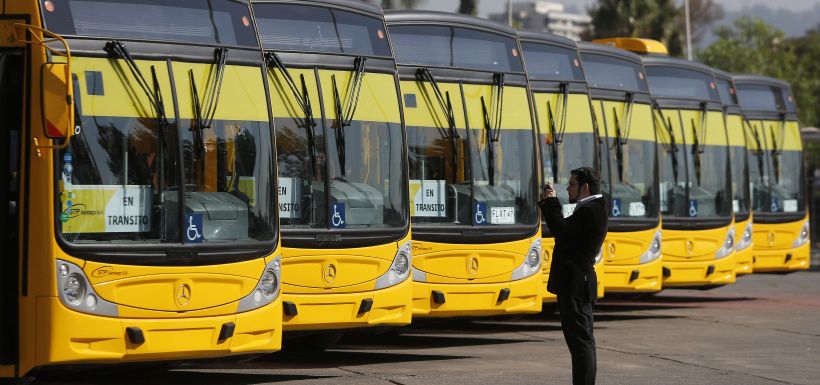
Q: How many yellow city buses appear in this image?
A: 8